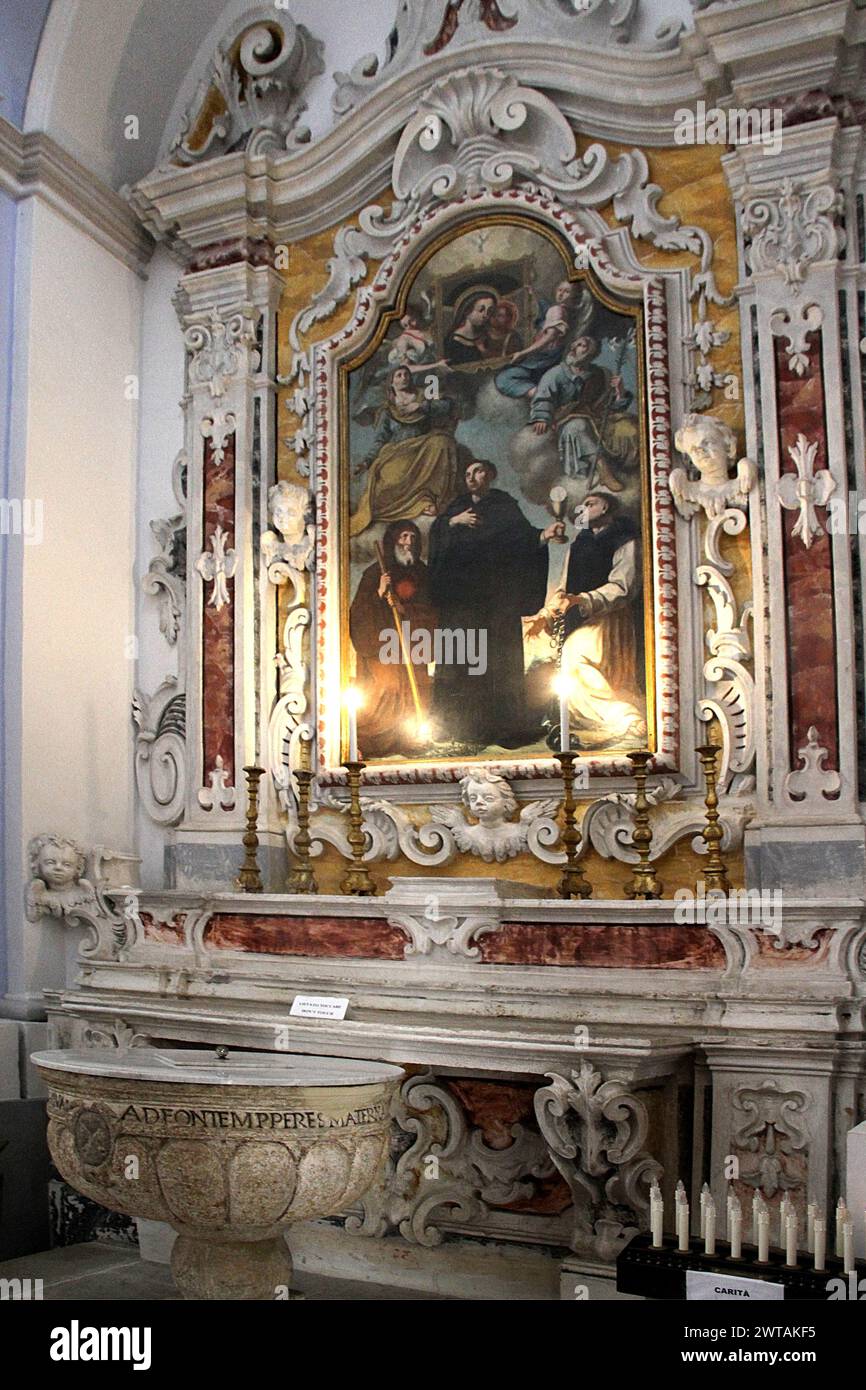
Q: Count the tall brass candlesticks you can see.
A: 6